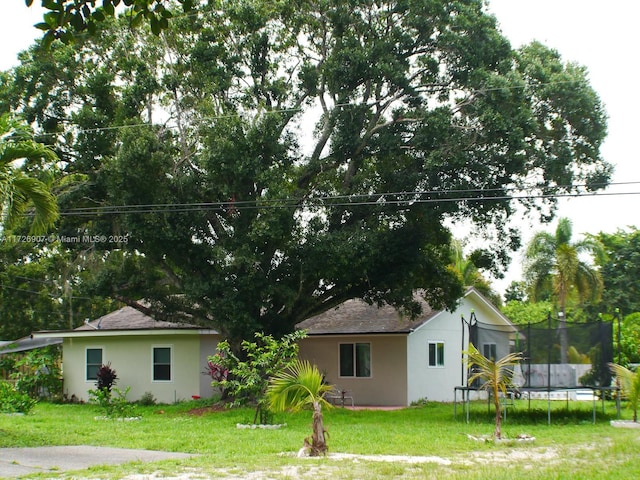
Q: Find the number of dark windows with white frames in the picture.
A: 5